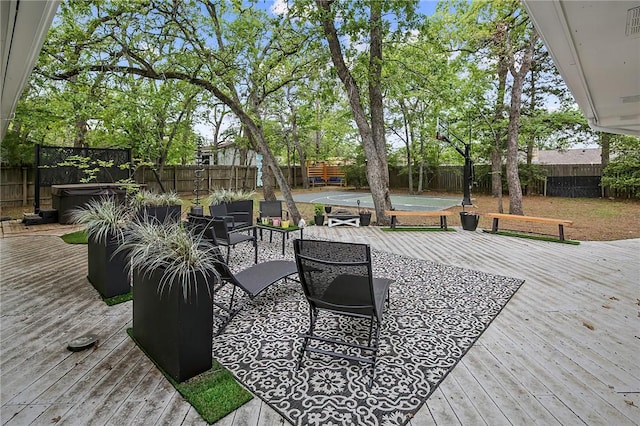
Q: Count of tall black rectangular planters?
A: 4